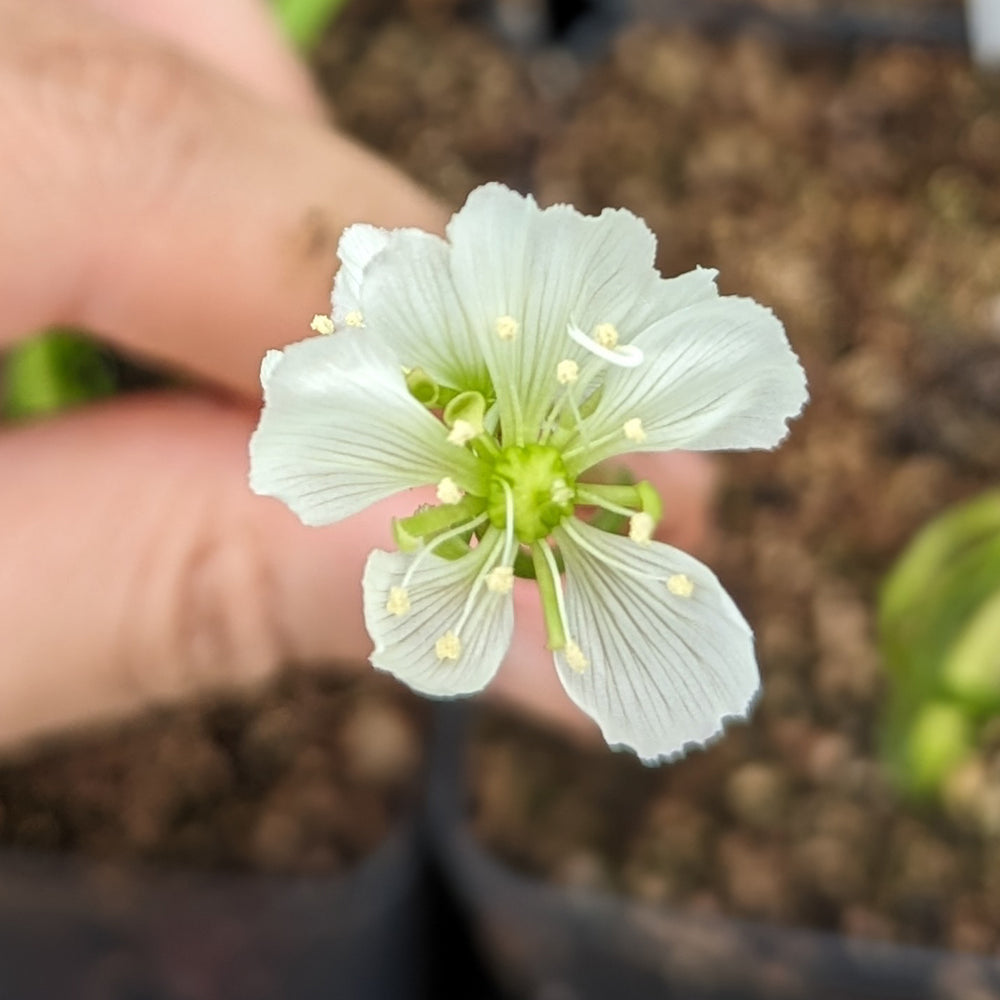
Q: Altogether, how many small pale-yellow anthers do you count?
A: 14